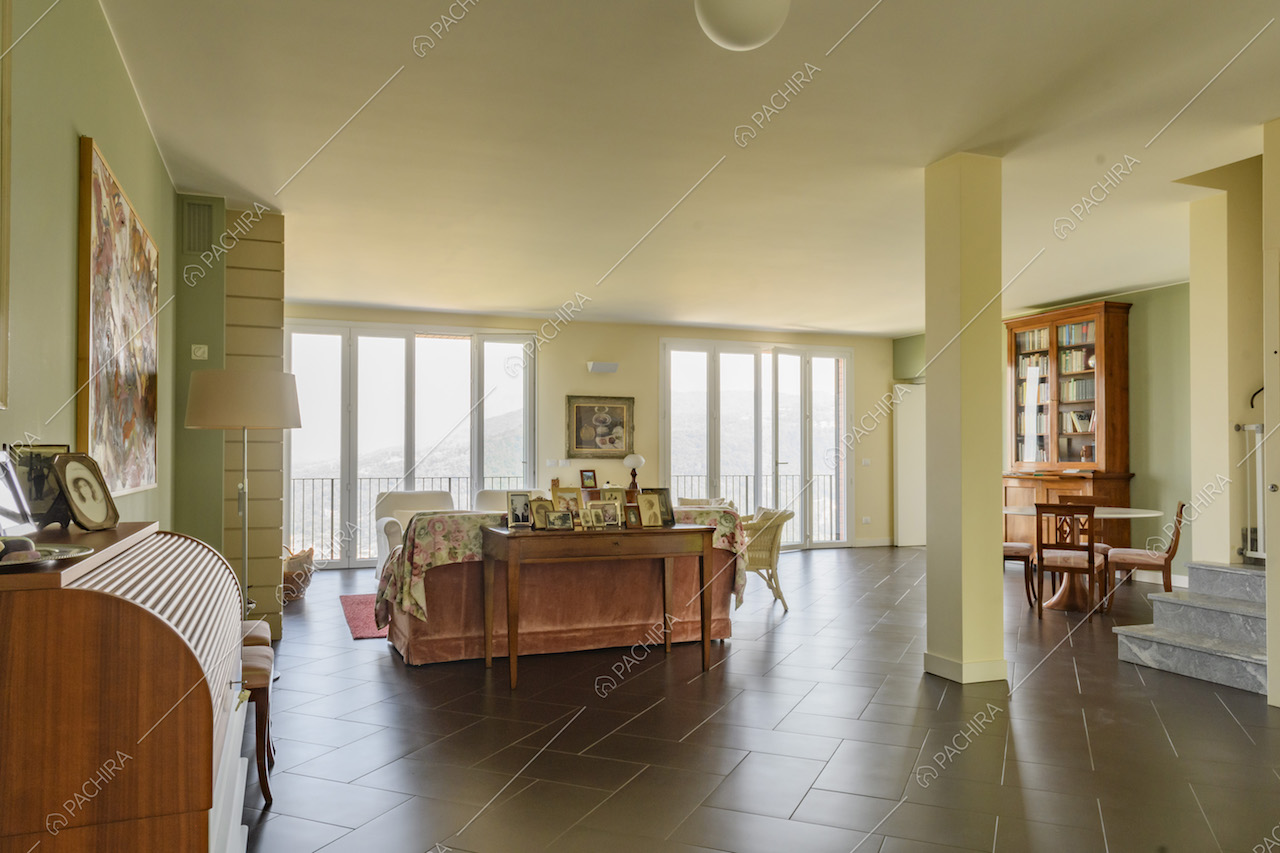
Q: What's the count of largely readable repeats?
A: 11